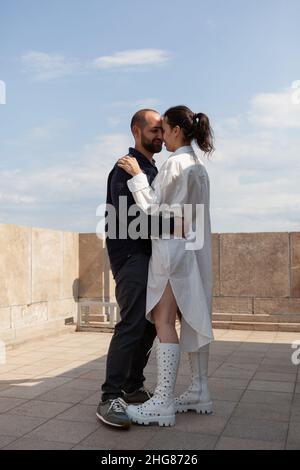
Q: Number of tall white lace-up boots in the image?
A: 2